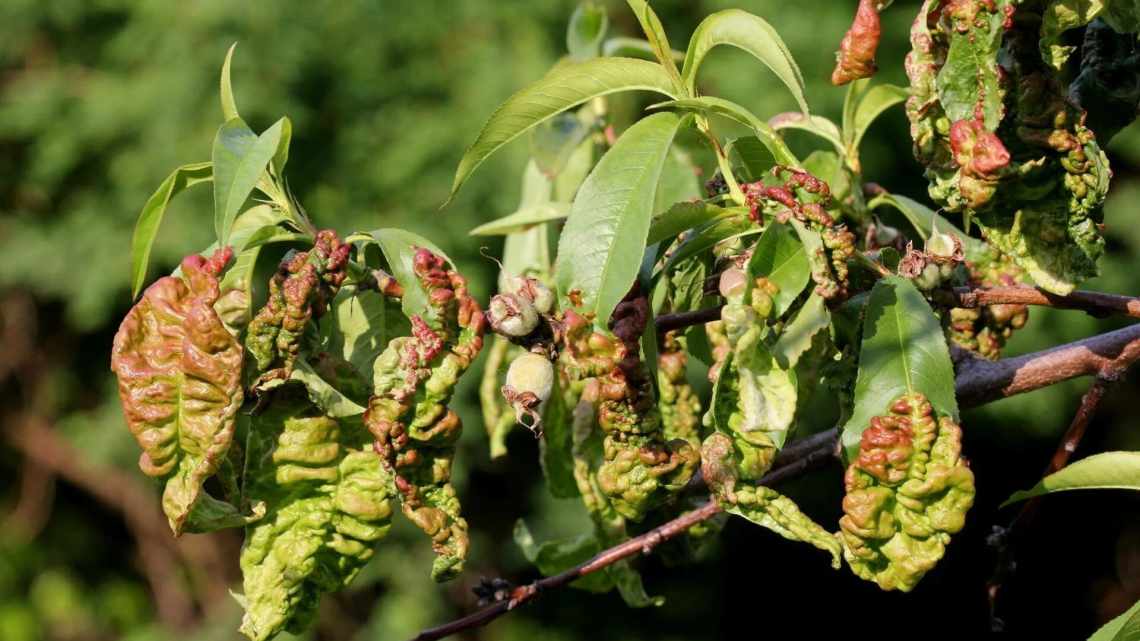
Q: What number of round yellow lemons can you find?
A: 0